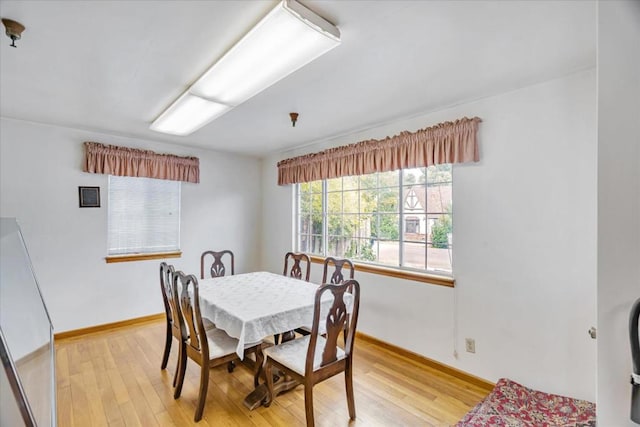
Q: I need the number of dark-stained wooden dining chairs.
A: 6